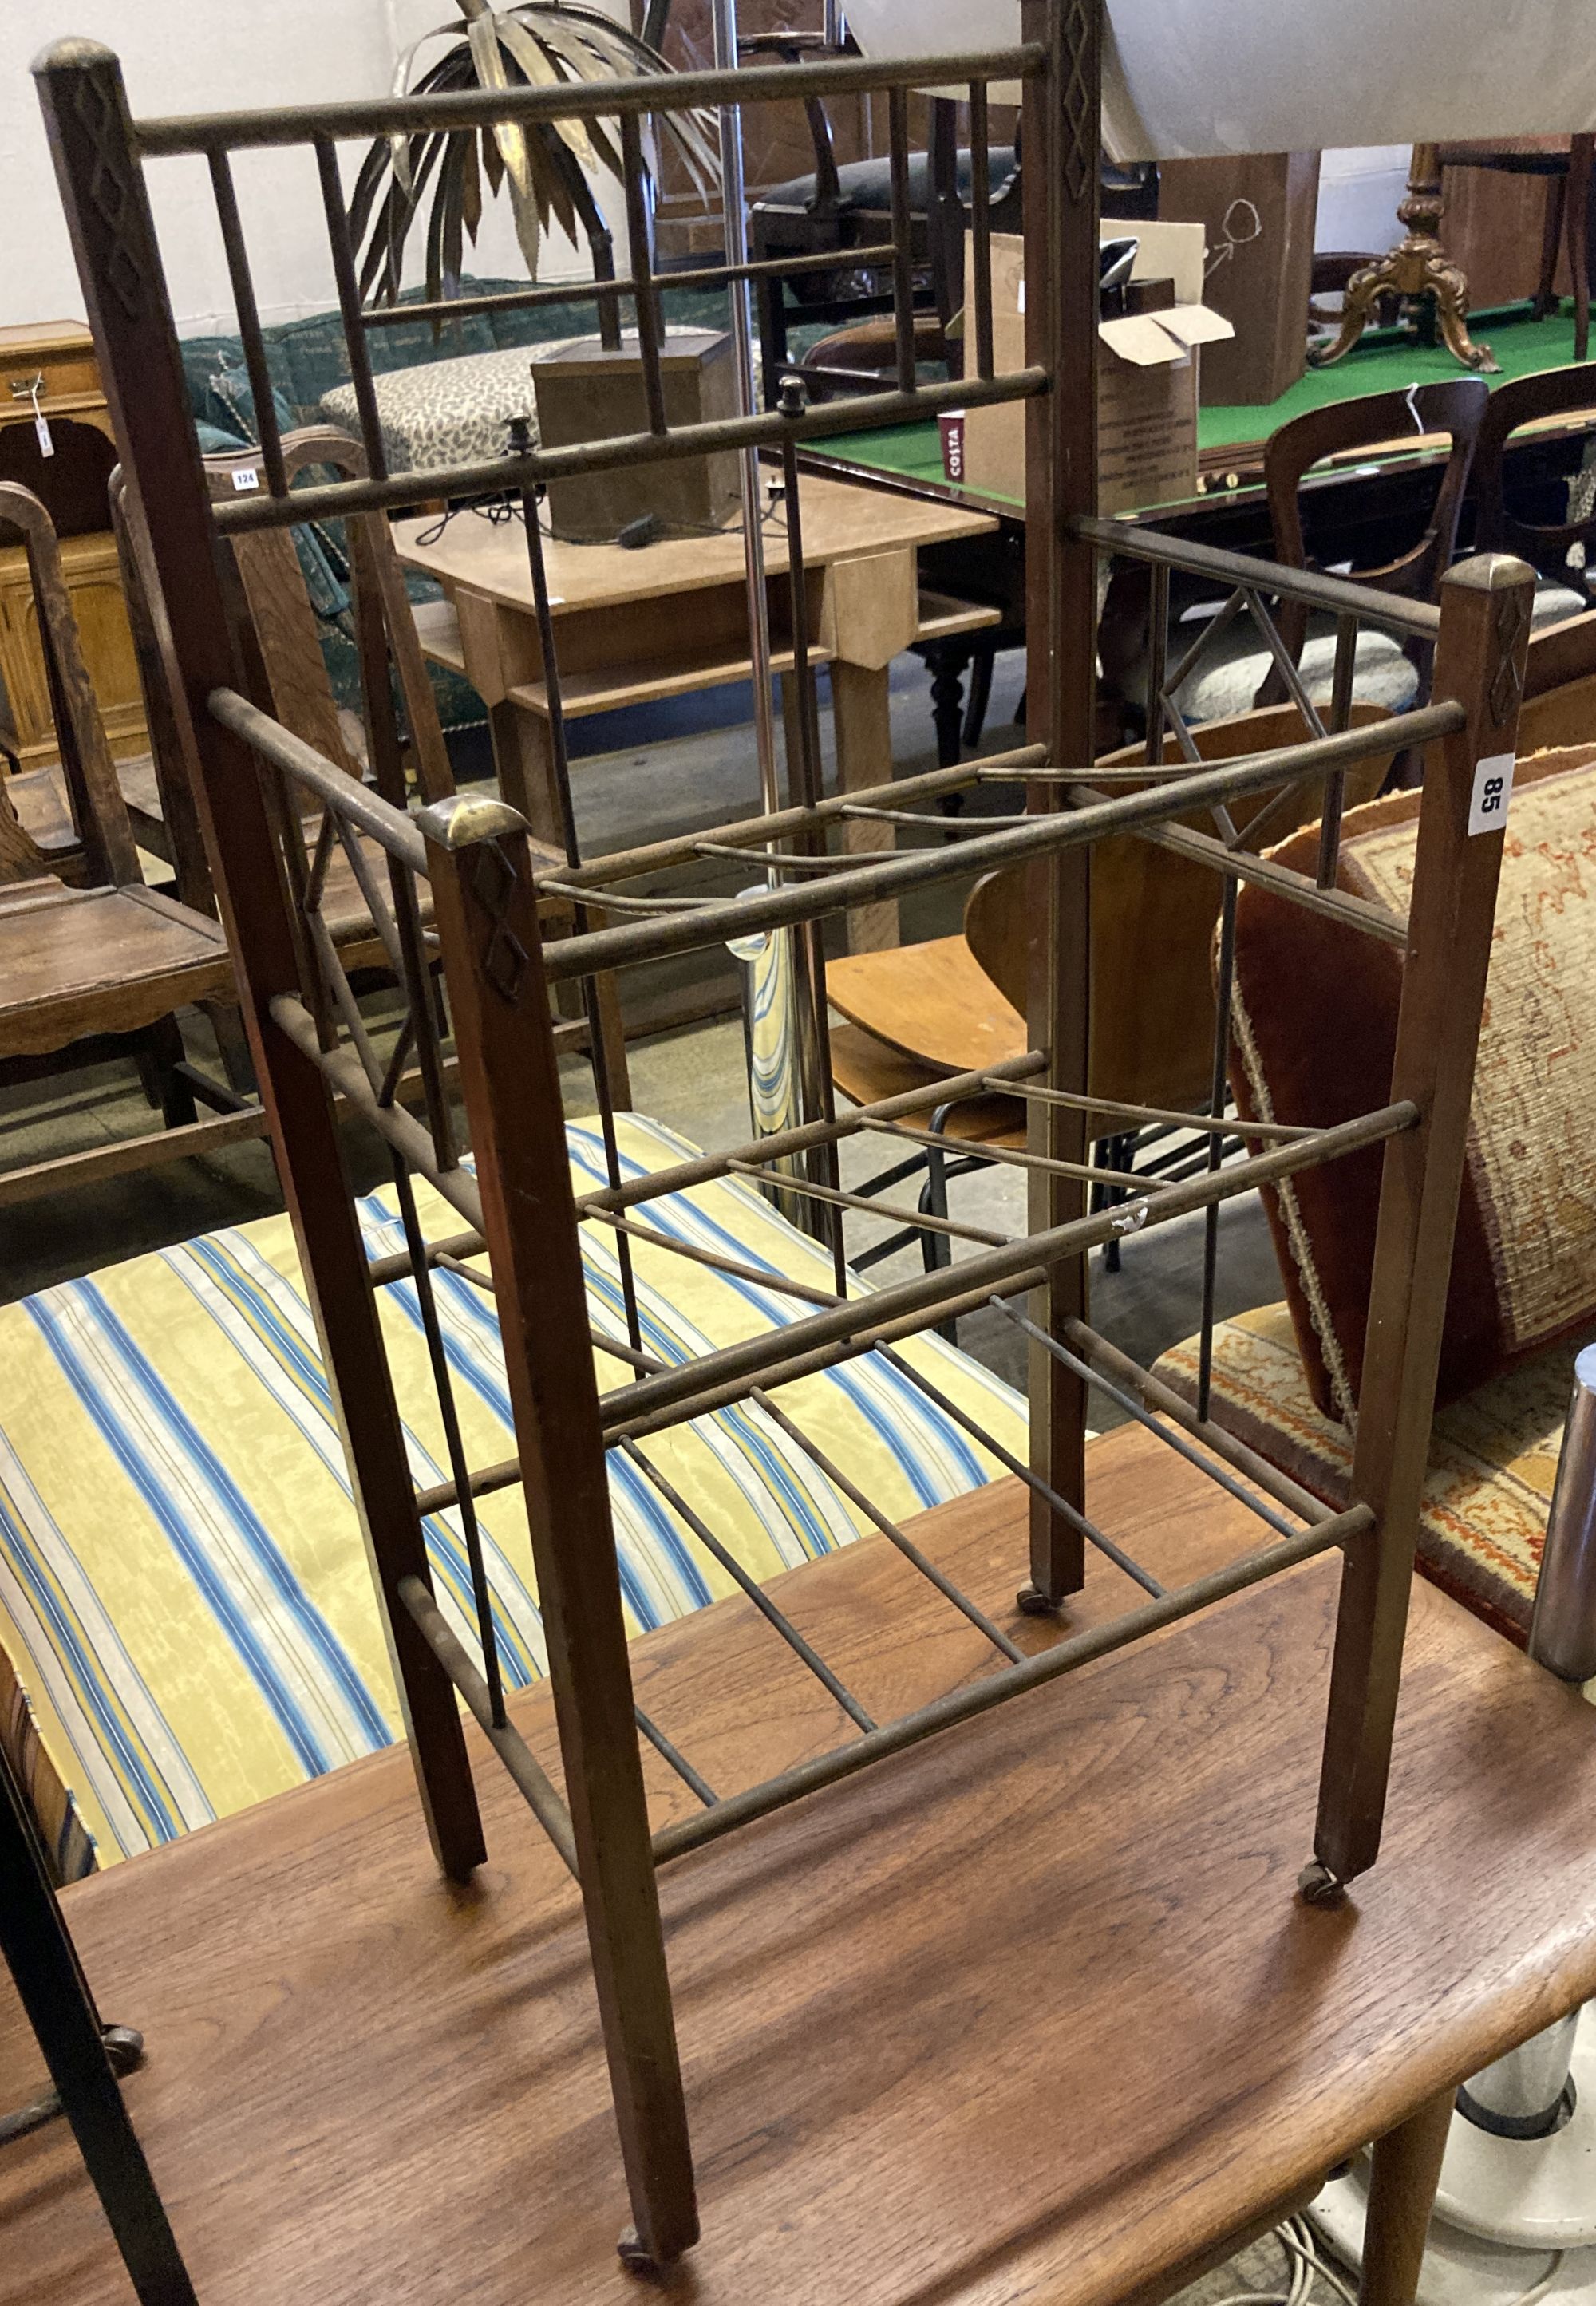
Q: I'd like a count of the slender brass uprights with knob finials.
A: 2